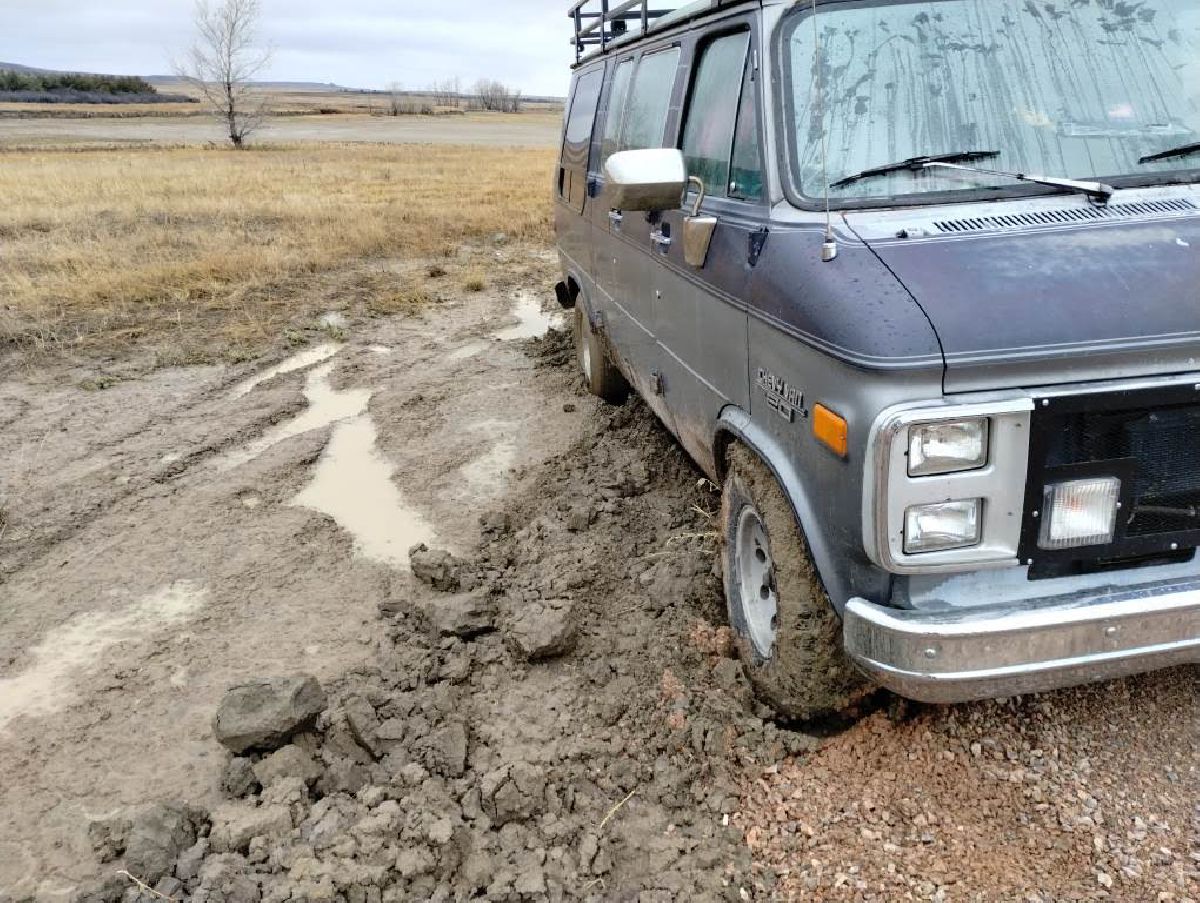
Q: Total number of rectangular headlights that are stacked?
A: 2